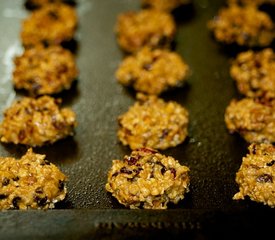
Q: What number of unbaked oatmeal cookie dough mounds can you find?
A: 15